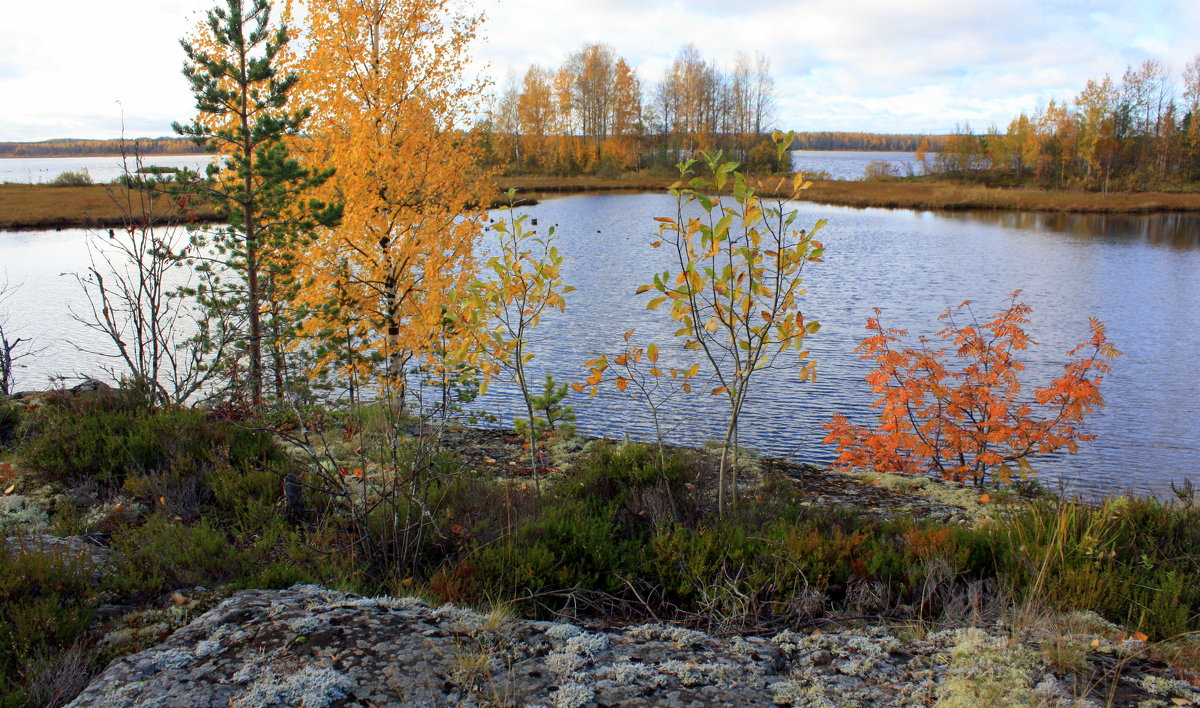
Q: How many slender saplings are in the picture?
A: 3